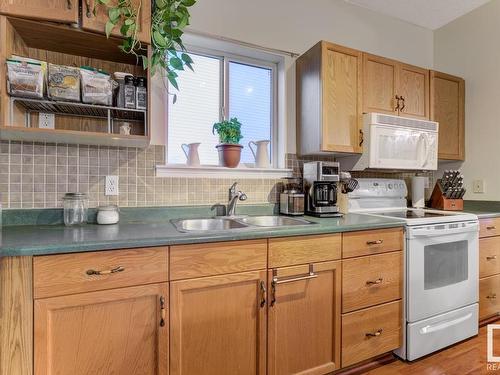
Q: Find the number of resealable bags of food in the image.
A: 3